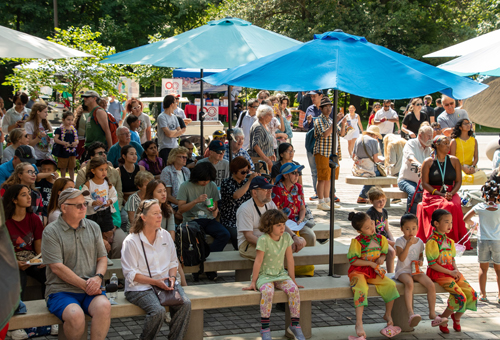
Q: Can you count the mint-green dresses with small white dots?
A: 1